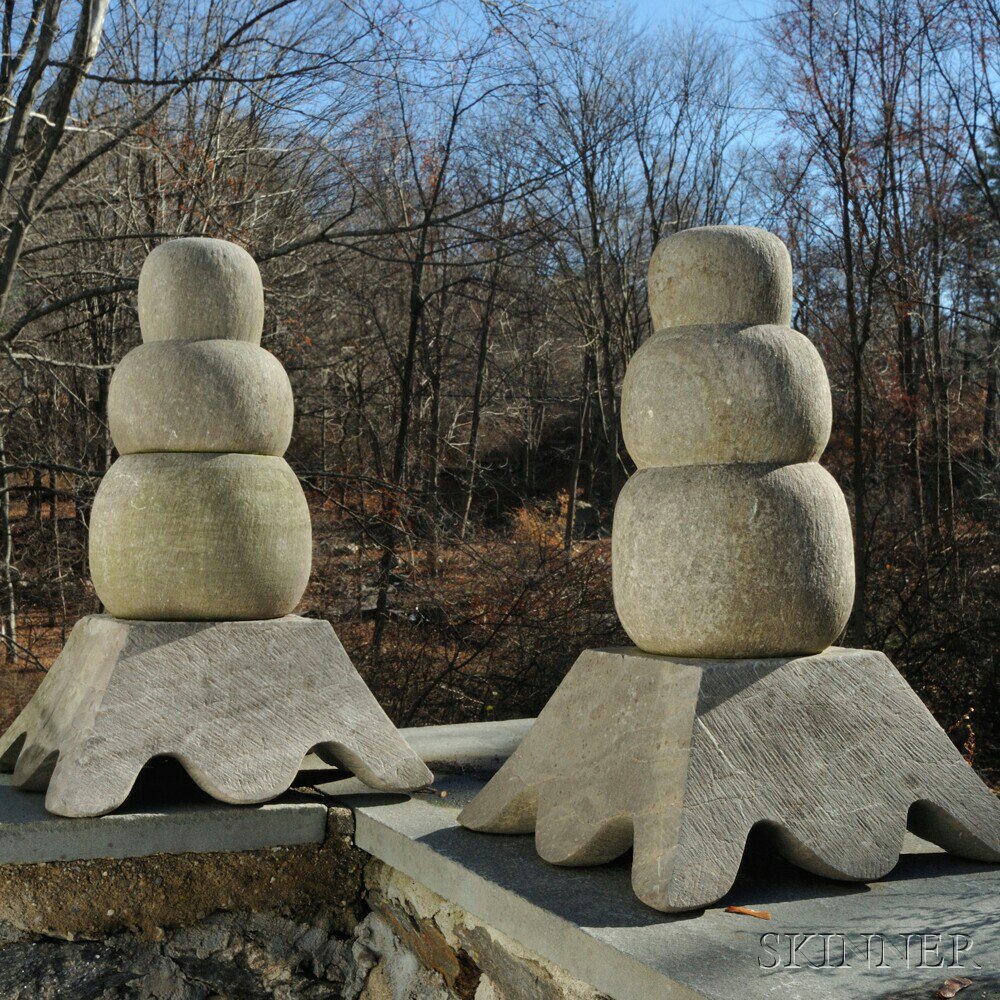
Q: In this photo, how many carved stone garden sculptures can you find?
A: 2